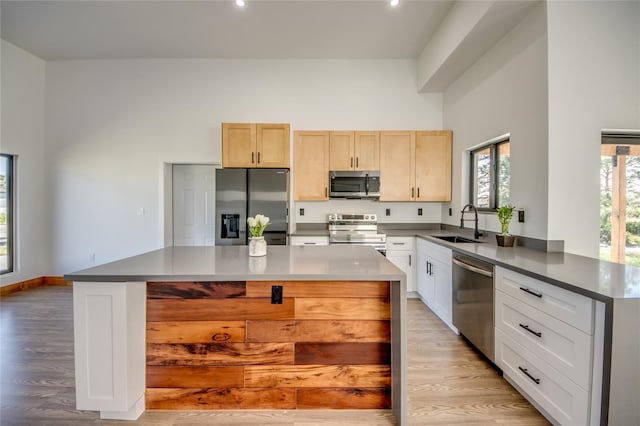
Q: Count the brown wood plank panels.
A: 12